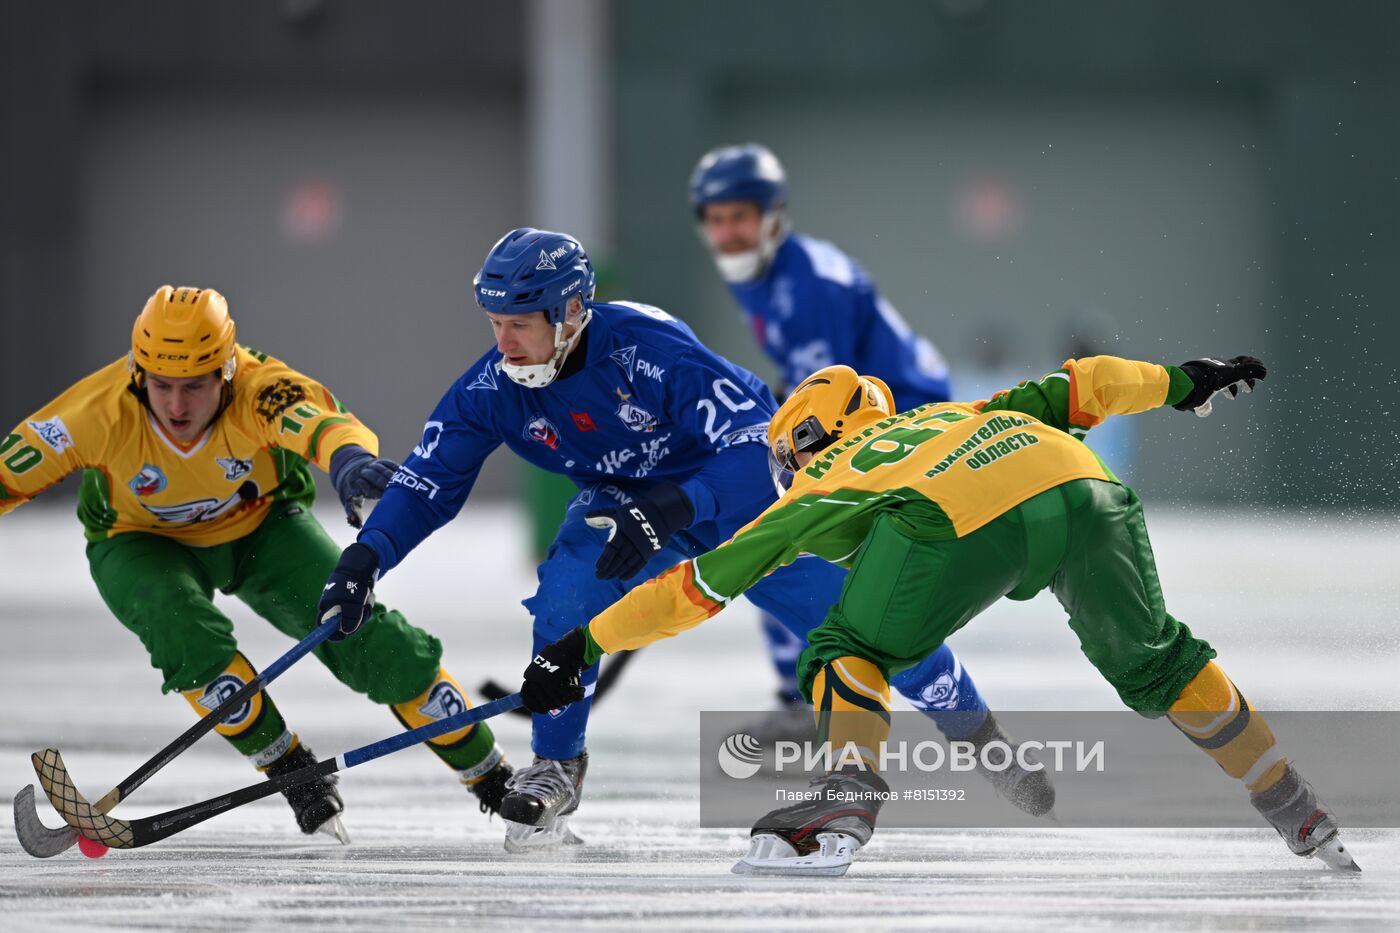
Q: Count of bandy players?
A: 4